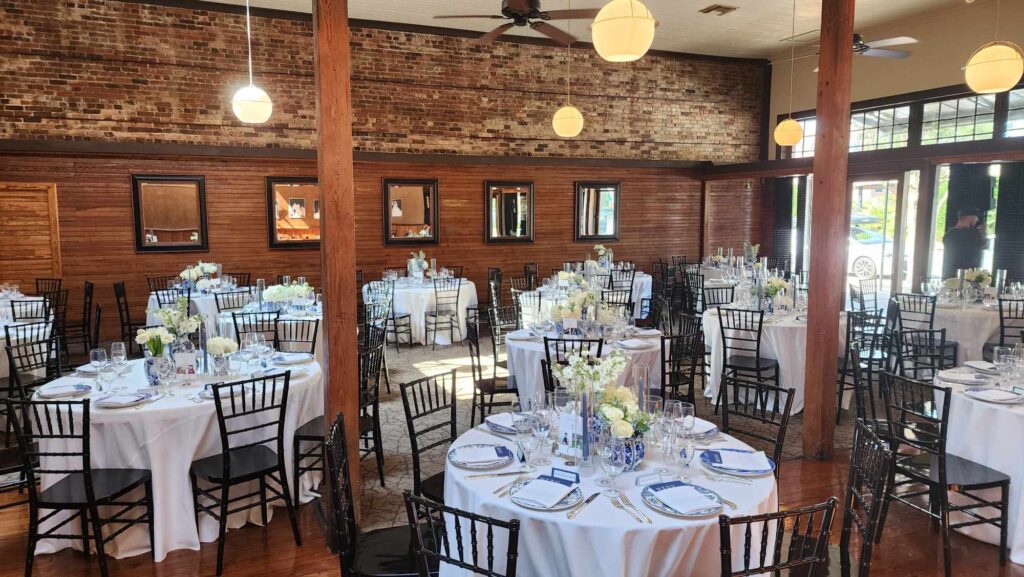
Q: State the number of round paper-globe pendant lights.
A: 5